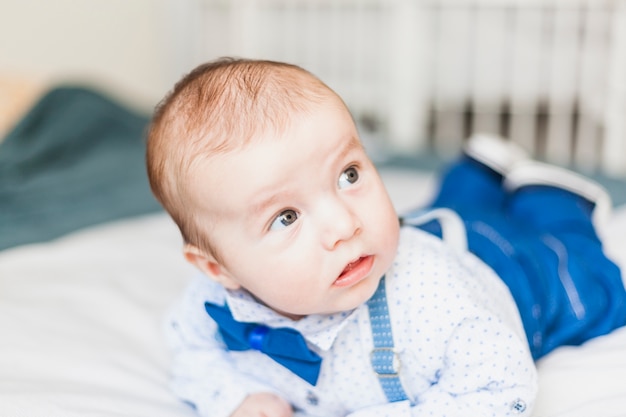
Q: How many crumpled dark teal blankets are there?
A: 1